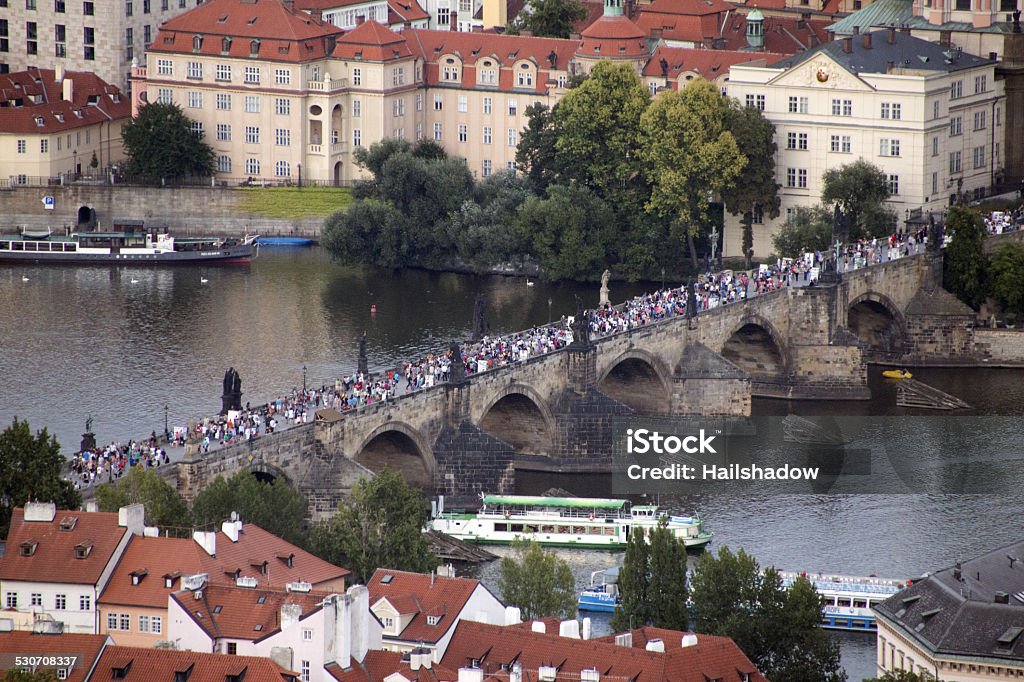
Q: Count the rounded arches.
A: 6